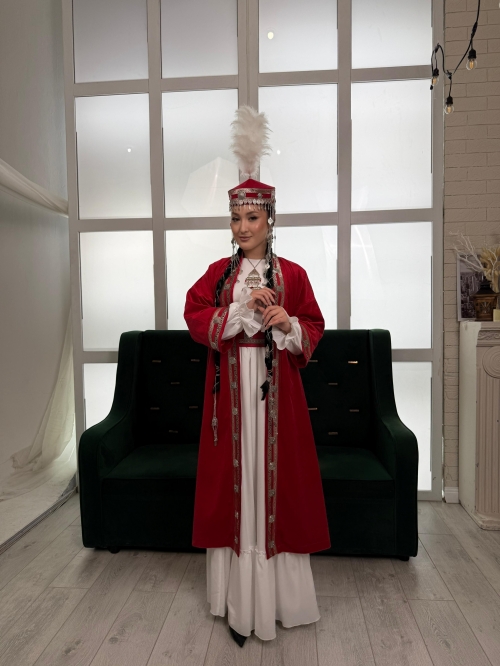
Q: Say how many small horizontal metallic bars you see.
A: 12